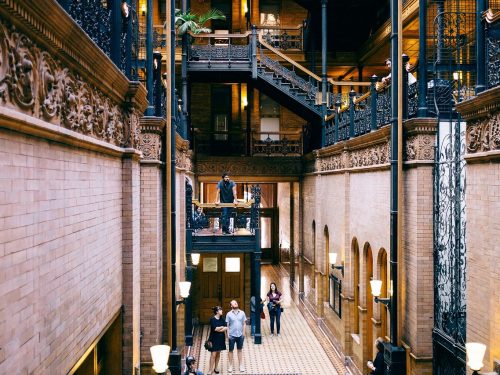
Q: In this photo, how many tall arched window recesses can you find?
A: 5